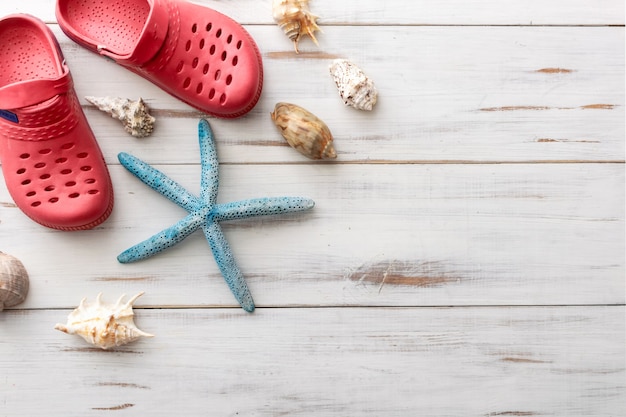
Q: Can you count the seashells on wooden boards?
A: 6